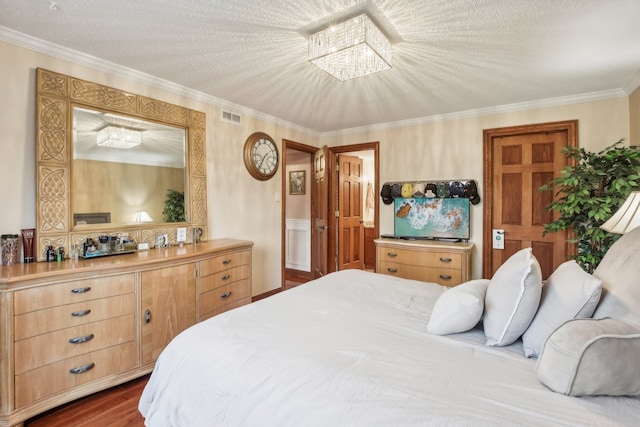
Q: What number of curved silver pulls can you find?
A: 12